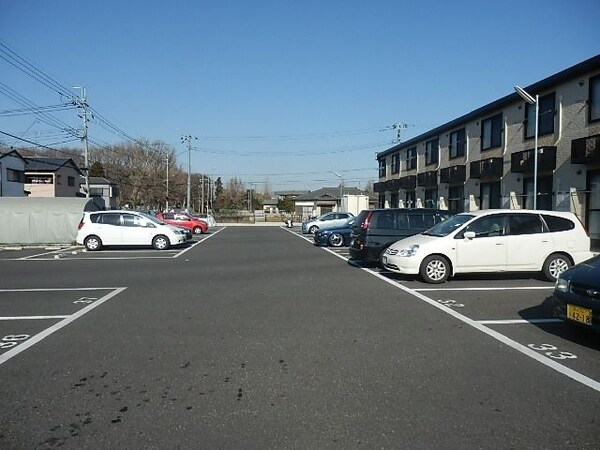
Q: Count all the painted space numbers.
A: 4